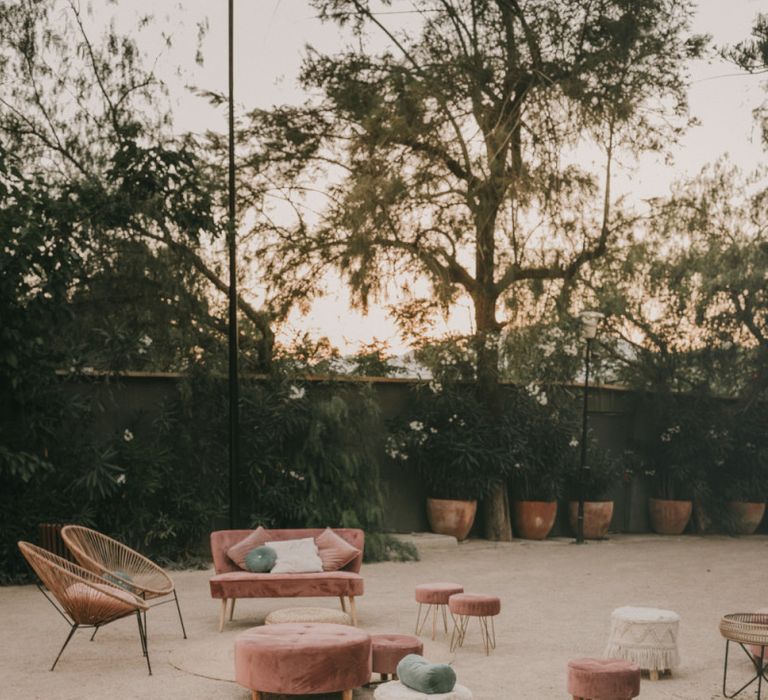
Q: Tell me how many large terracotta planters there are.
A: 5